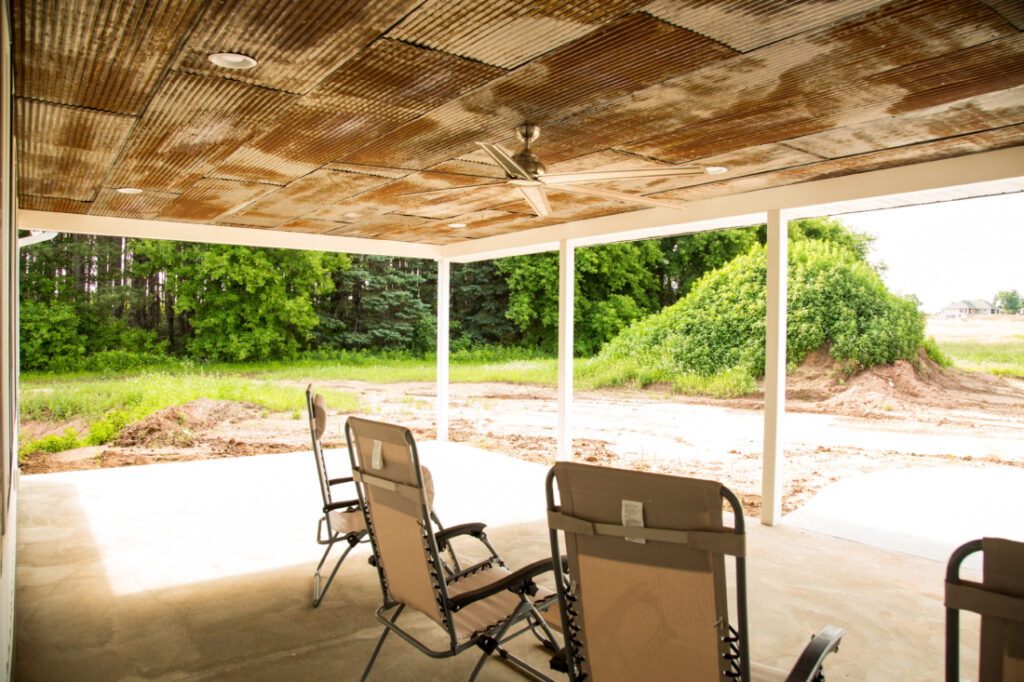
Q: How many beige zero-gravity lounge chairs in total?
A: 4